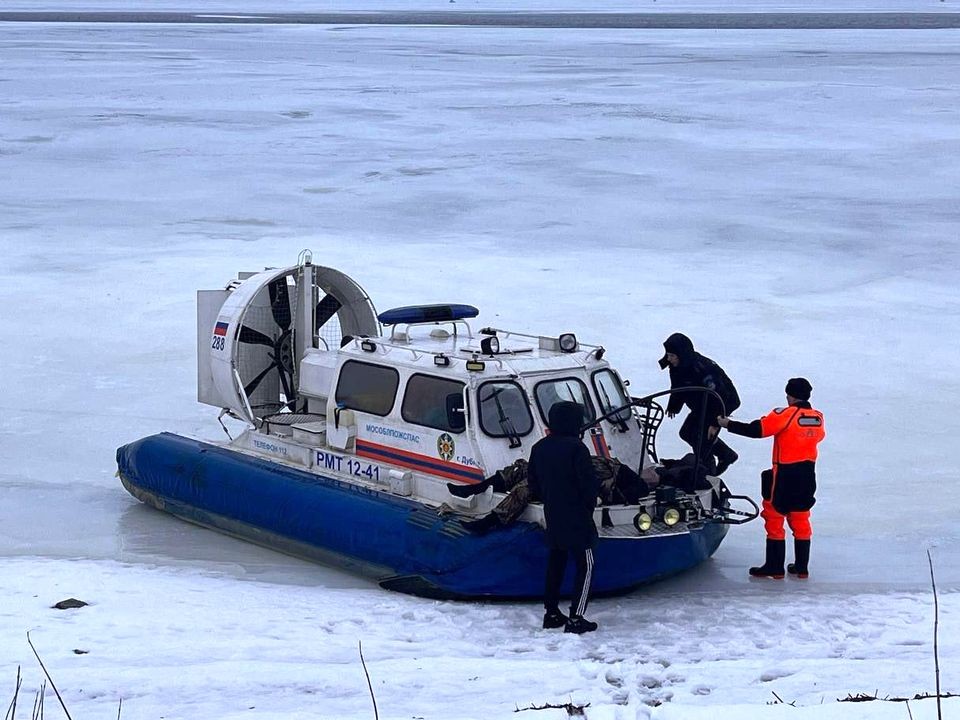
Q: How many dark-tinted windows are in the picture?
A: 2